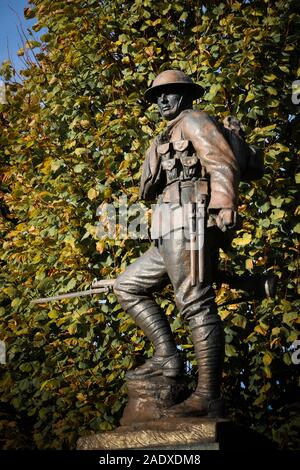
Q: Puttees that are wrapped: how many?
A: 2